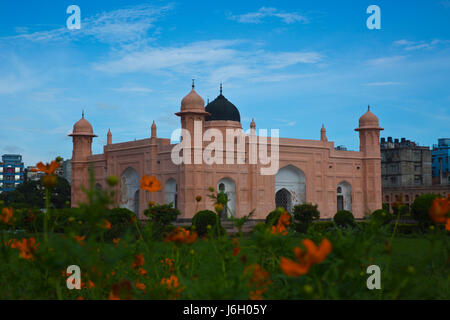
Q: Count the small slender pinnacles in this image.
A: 4